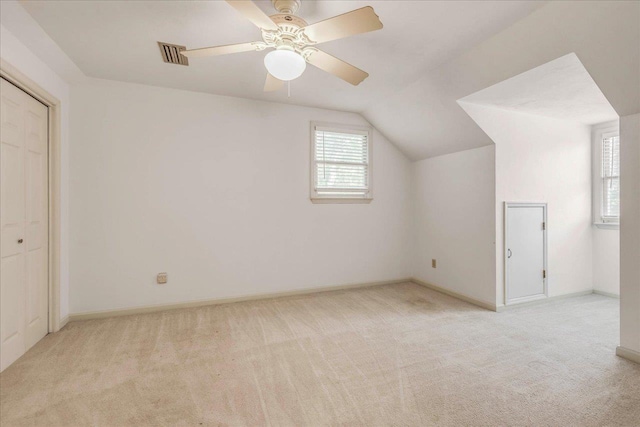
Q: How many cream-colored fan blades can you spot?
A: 5